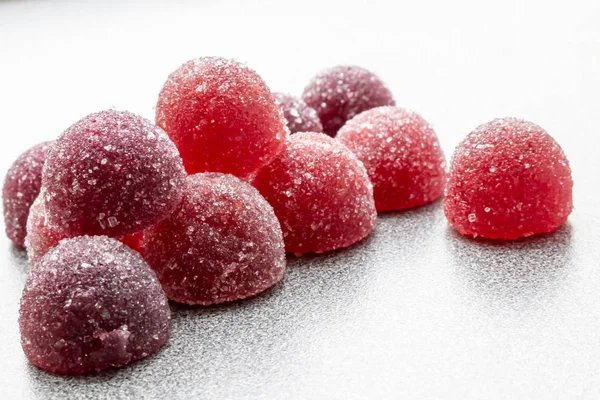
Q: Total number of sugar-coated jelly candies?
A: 11